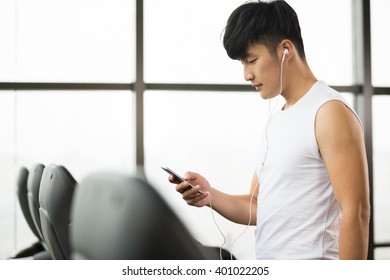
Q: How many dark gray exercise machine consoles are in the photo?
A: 4